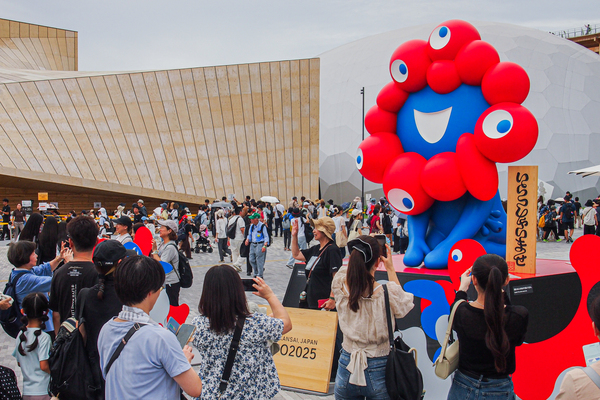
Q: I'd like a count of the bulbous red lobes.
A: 12